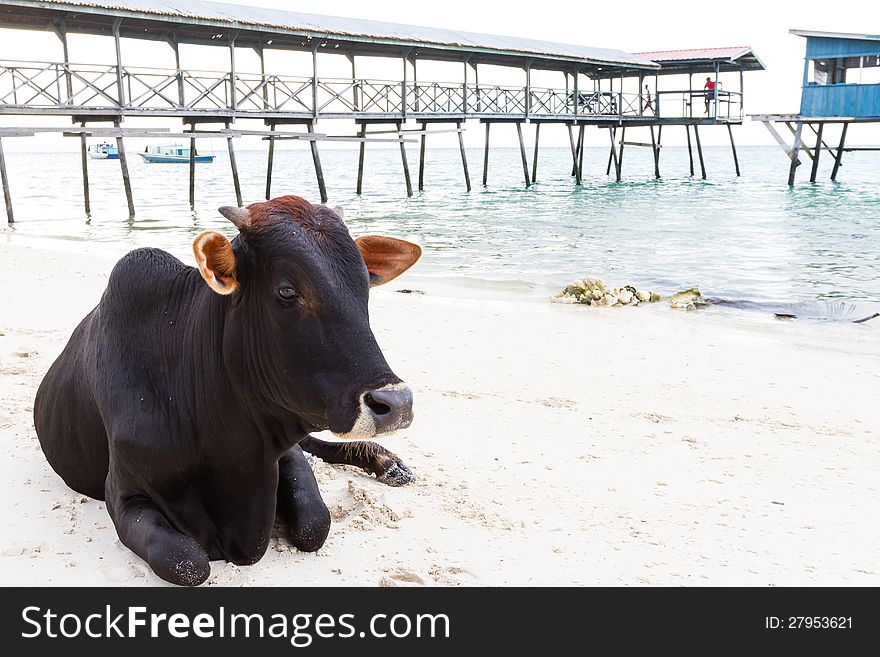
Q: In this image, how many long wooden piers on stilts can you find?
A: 1